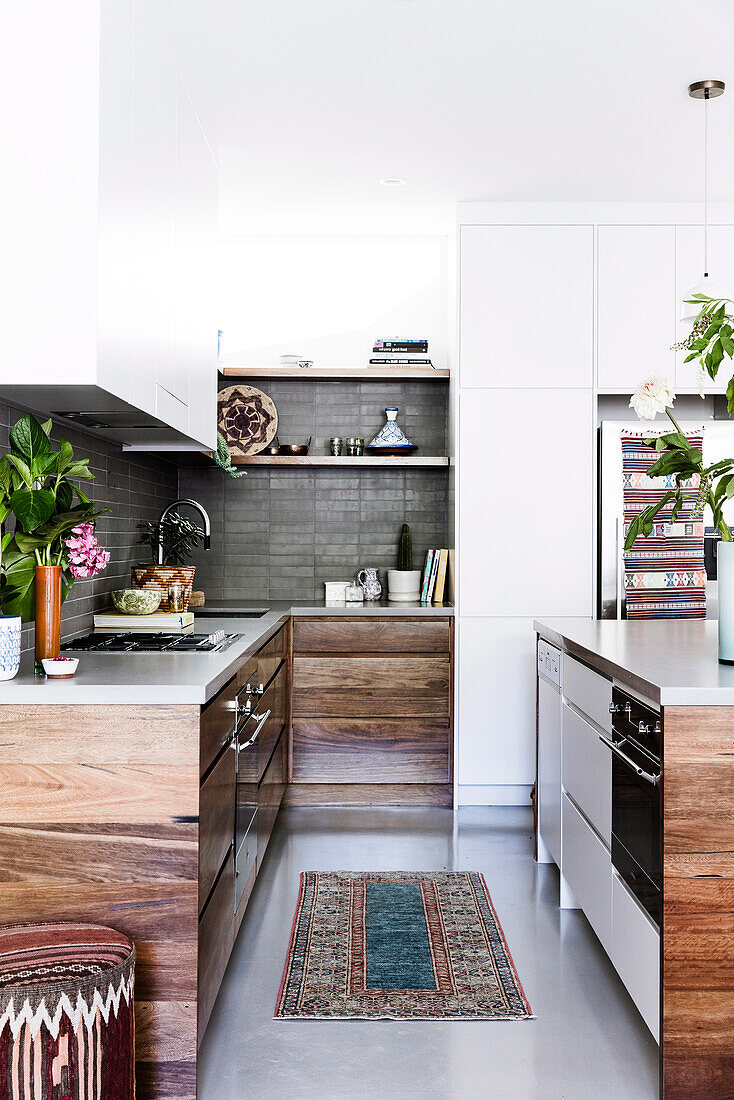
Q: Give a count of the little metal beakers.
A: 3